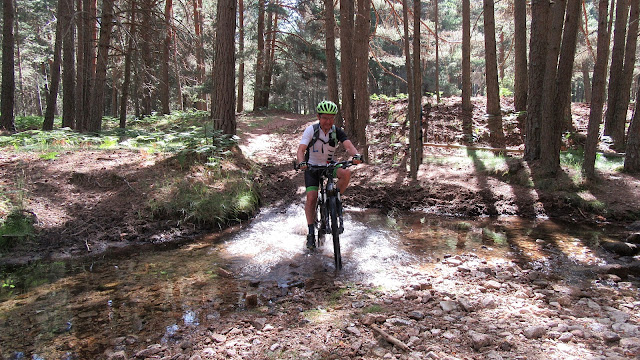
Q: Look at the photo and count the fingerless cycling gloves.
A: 2